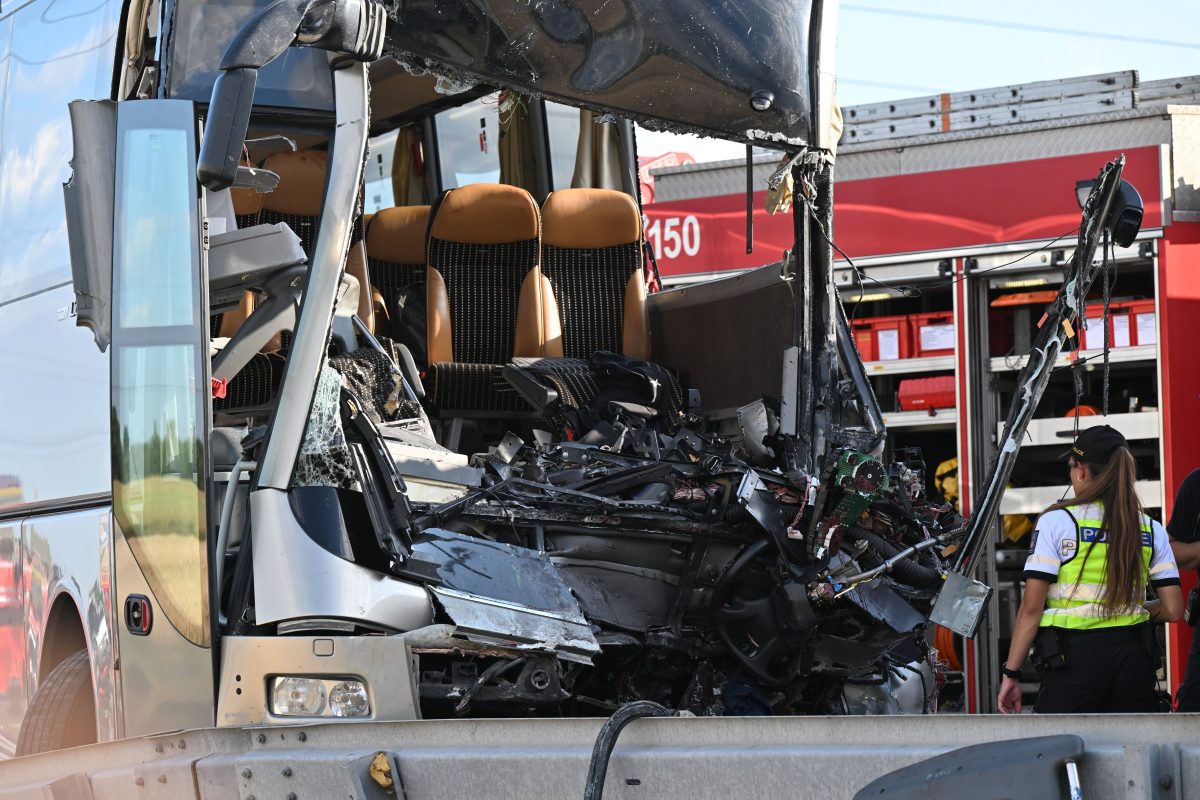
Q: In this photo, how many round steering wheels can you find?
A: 1